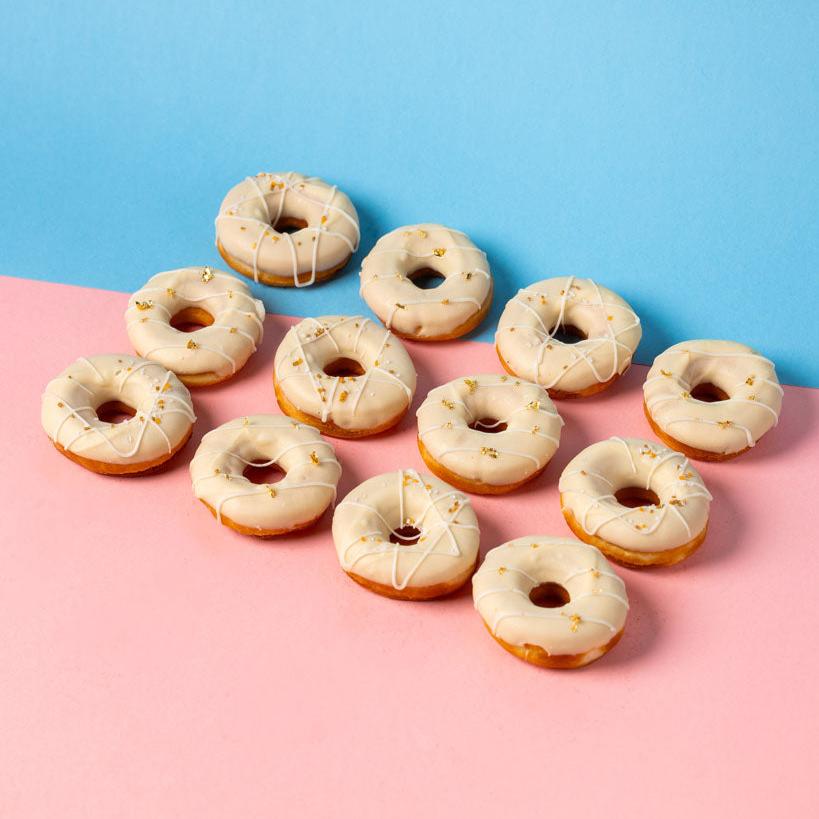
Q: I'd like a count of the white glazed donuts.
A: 12